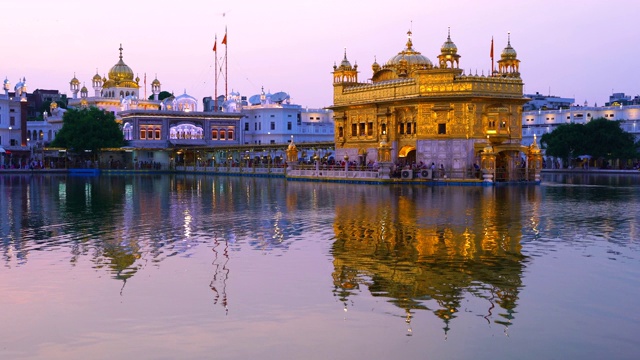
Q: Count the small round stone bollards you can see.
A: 0